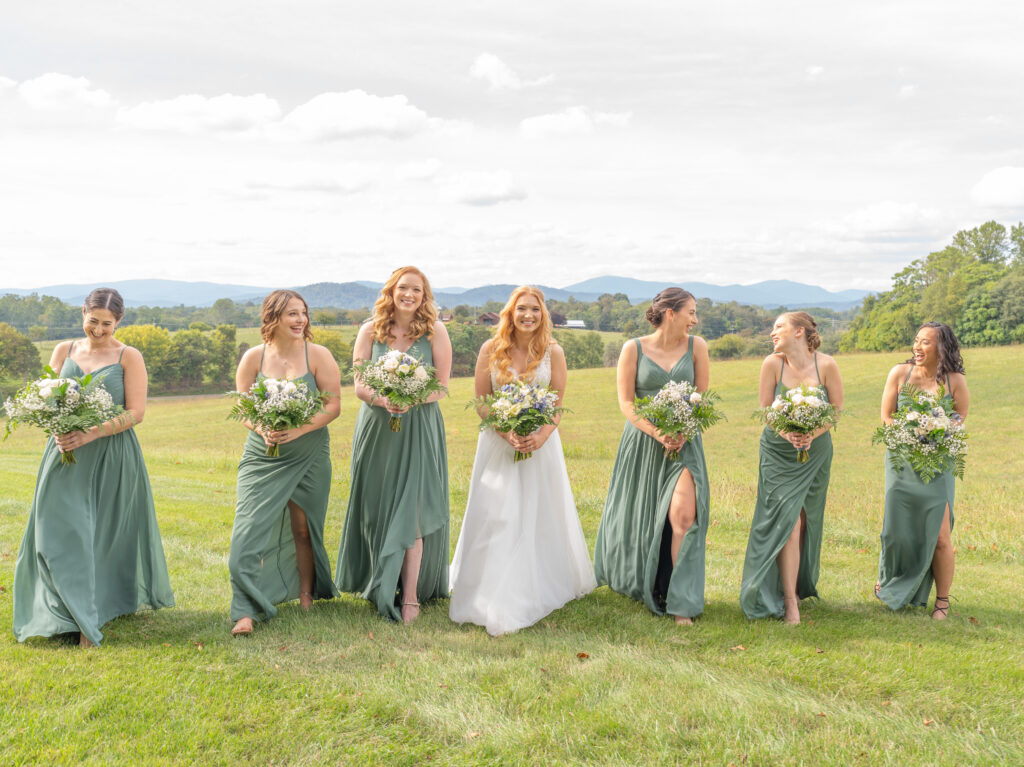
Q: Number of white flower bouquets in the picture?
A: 7